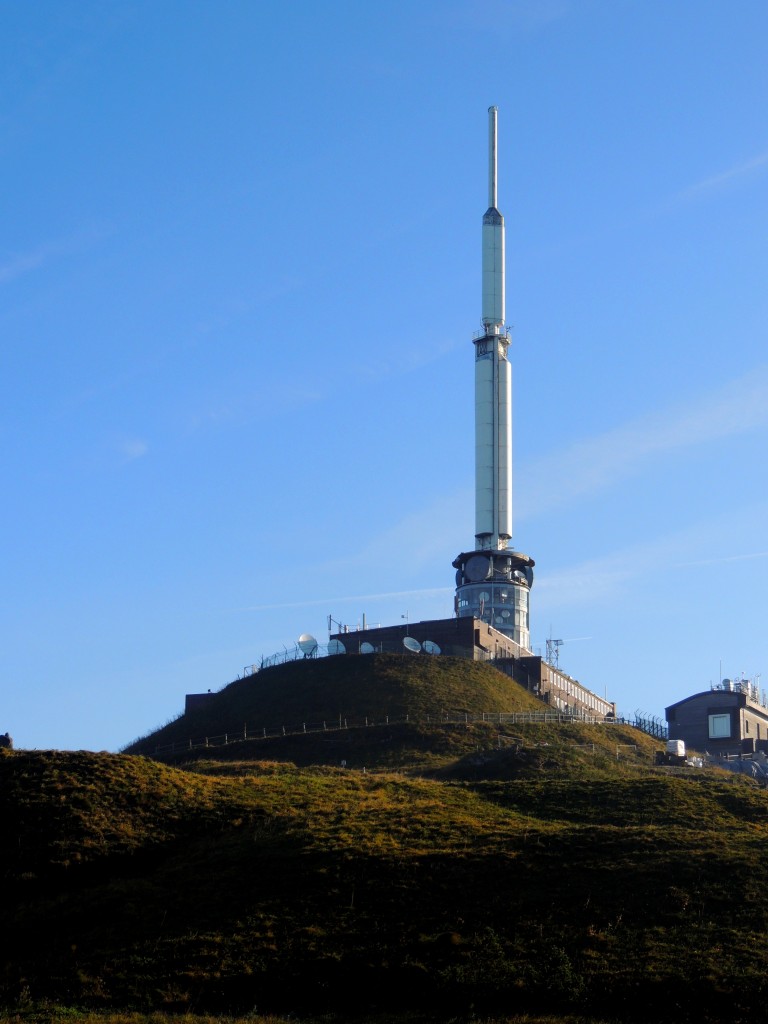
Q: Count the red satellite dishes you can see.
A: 0